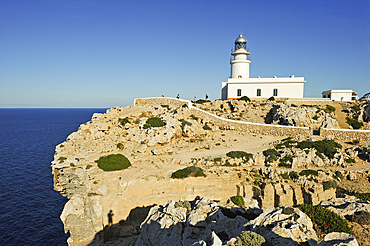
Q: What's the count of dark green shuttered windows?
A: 3